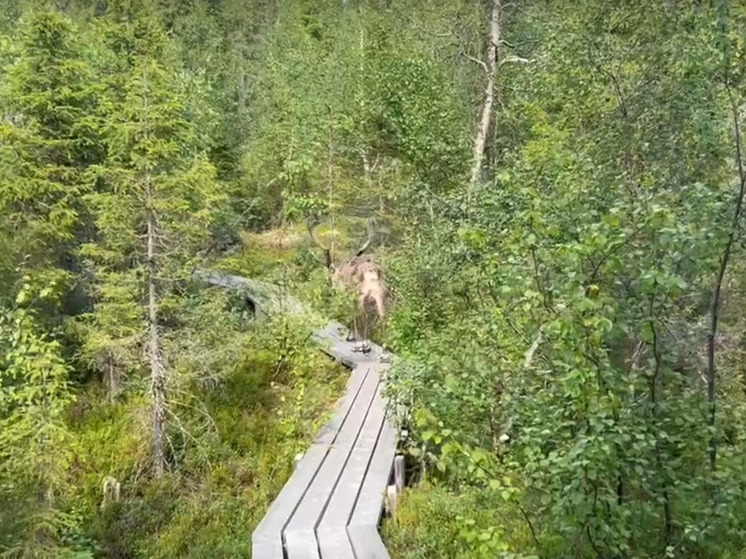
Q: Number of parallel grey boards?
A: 4